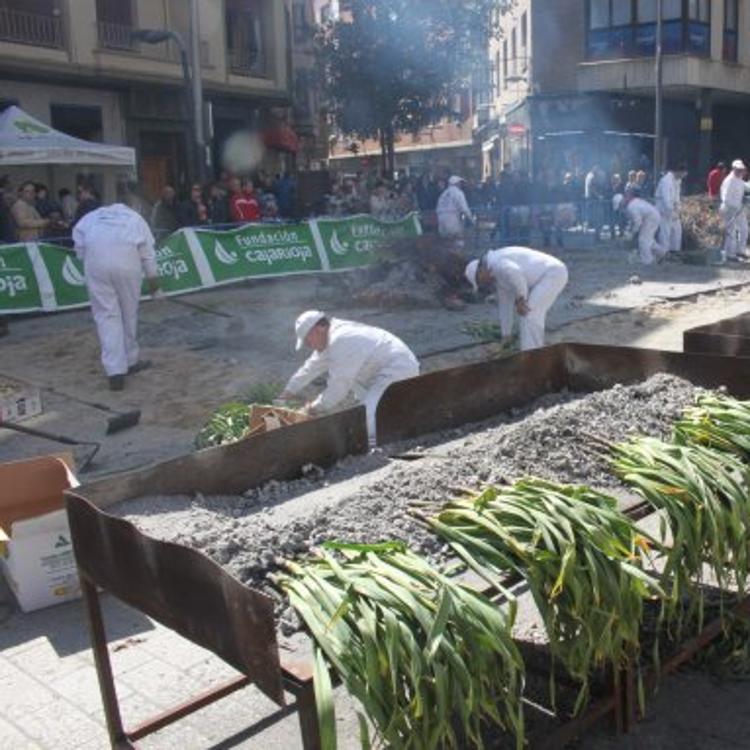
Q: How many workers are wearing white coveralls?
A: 7